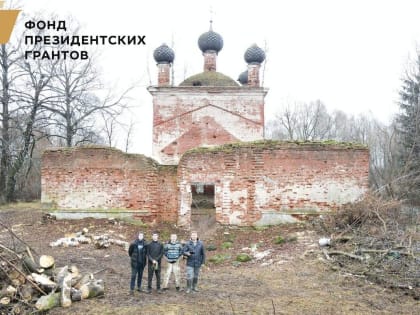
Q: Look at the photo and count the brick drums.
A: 3